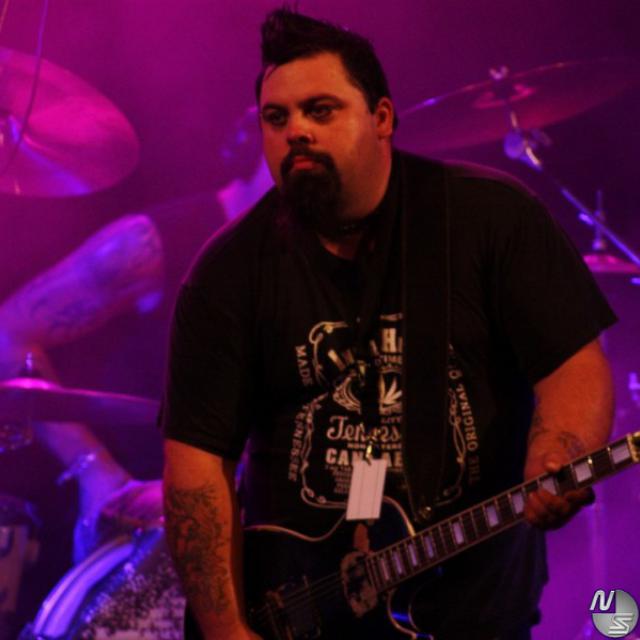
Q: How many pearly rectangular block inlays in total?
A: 10